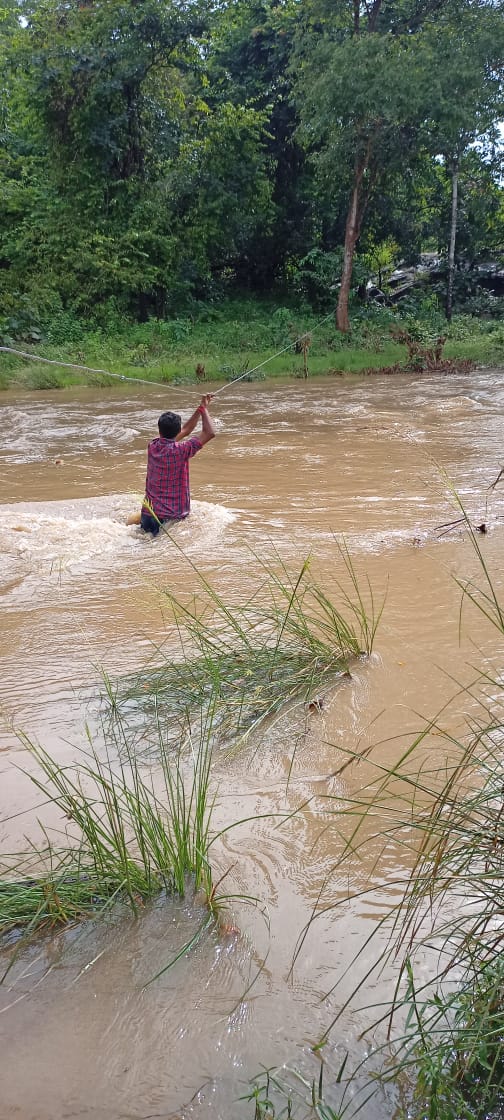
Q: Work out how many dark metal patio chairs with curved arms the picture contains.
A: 0